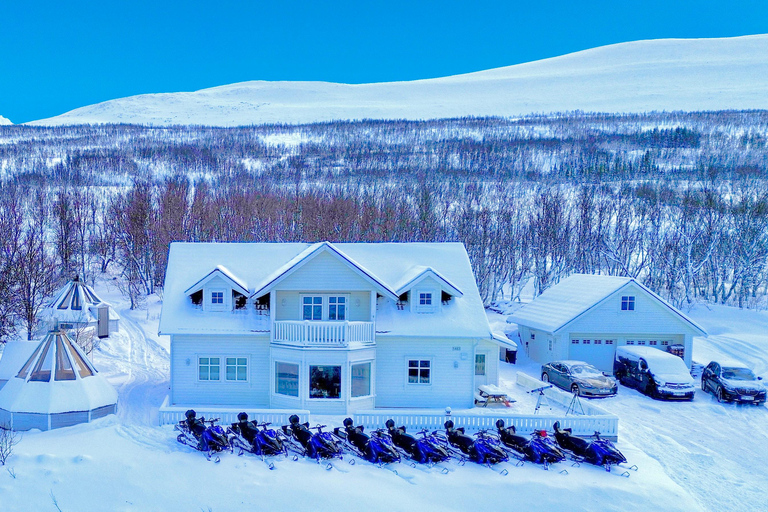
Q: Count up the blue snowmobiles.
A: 8